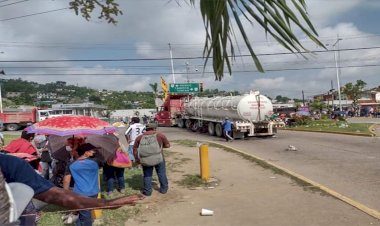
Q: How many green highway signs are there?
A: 1